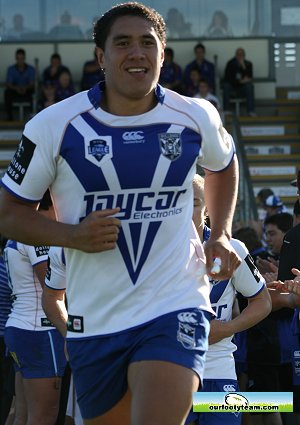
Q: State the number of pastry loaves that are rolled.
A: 0